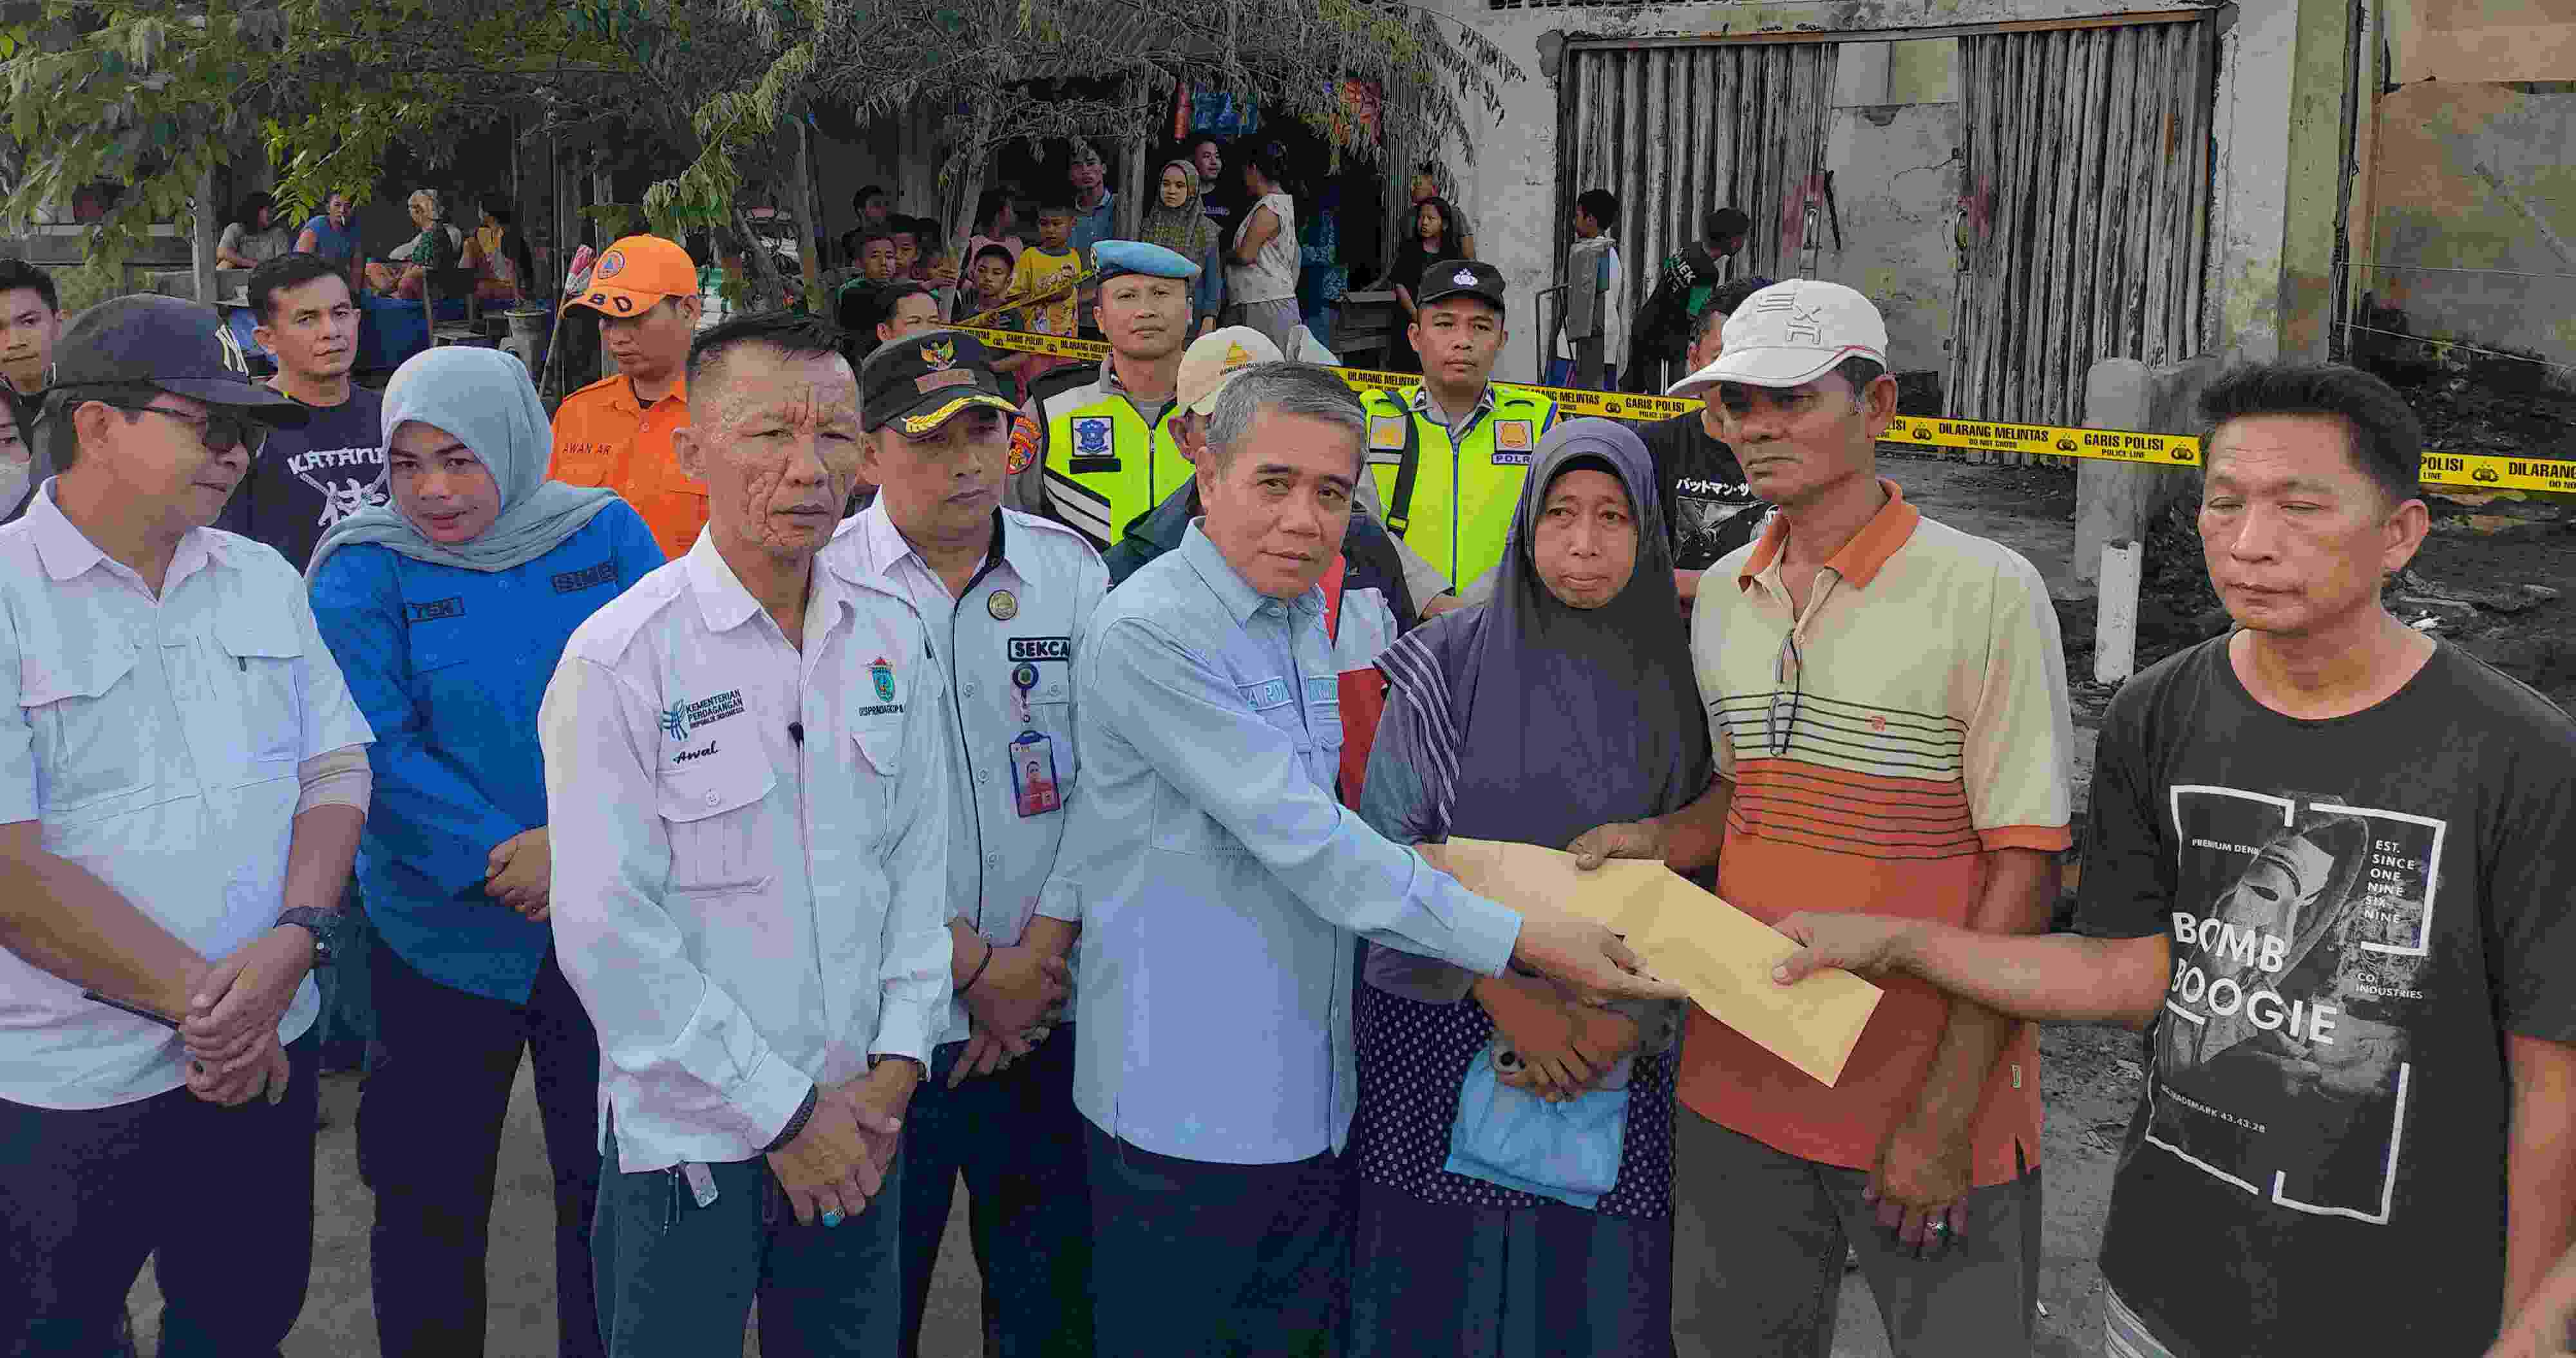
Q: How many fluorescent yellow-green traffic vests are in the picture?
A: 2